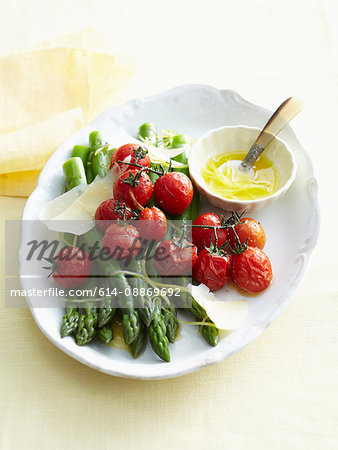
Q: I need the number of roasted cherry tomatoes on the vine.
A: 12